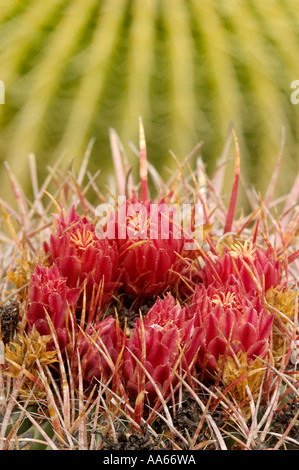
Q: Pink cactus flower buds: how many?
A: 7